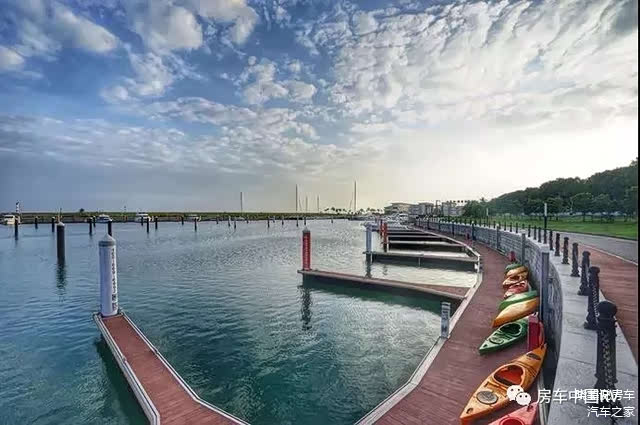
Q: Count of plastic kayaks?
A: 9